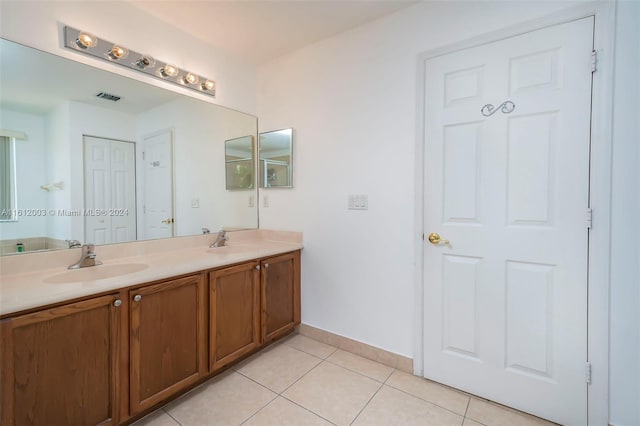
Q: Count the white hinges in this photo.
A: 3